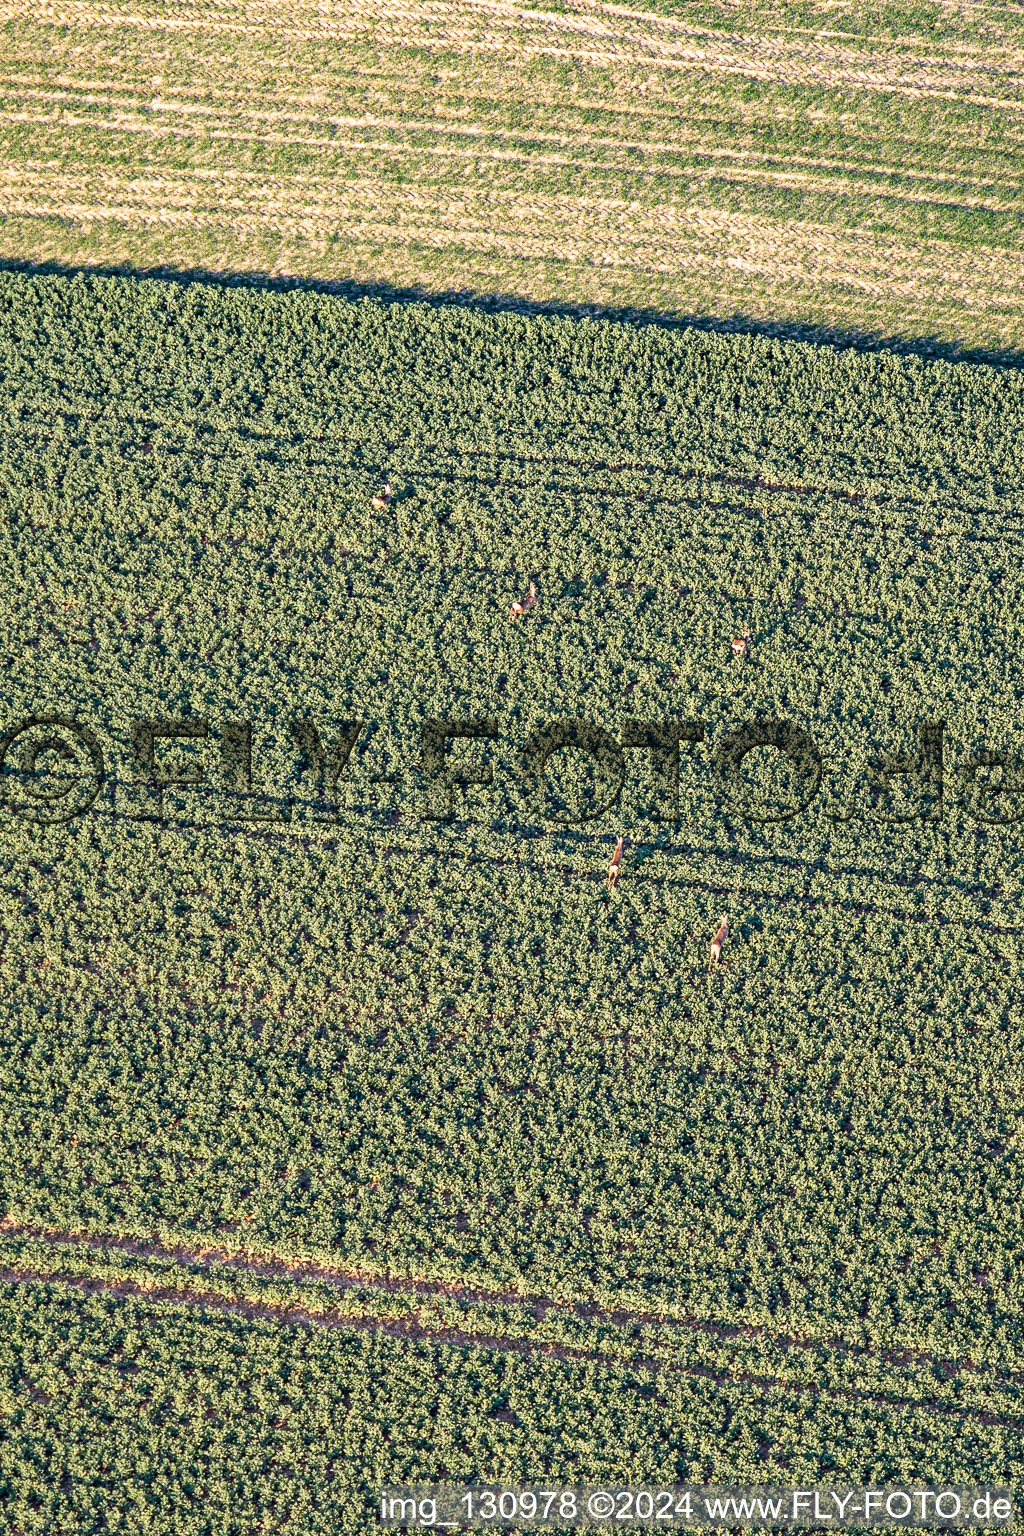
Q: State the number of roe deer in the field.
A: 5